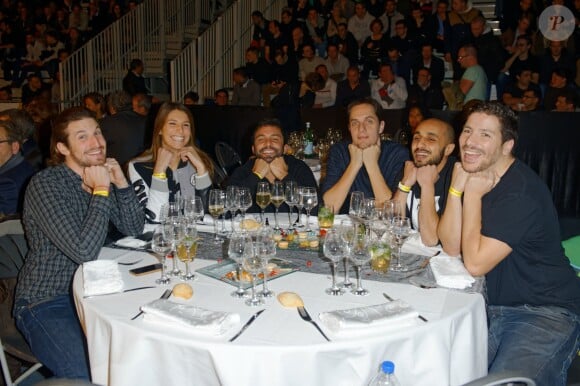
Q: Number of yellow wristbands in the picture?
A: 5